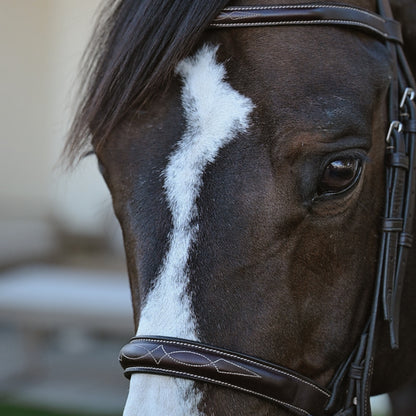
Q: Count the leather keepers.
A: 5